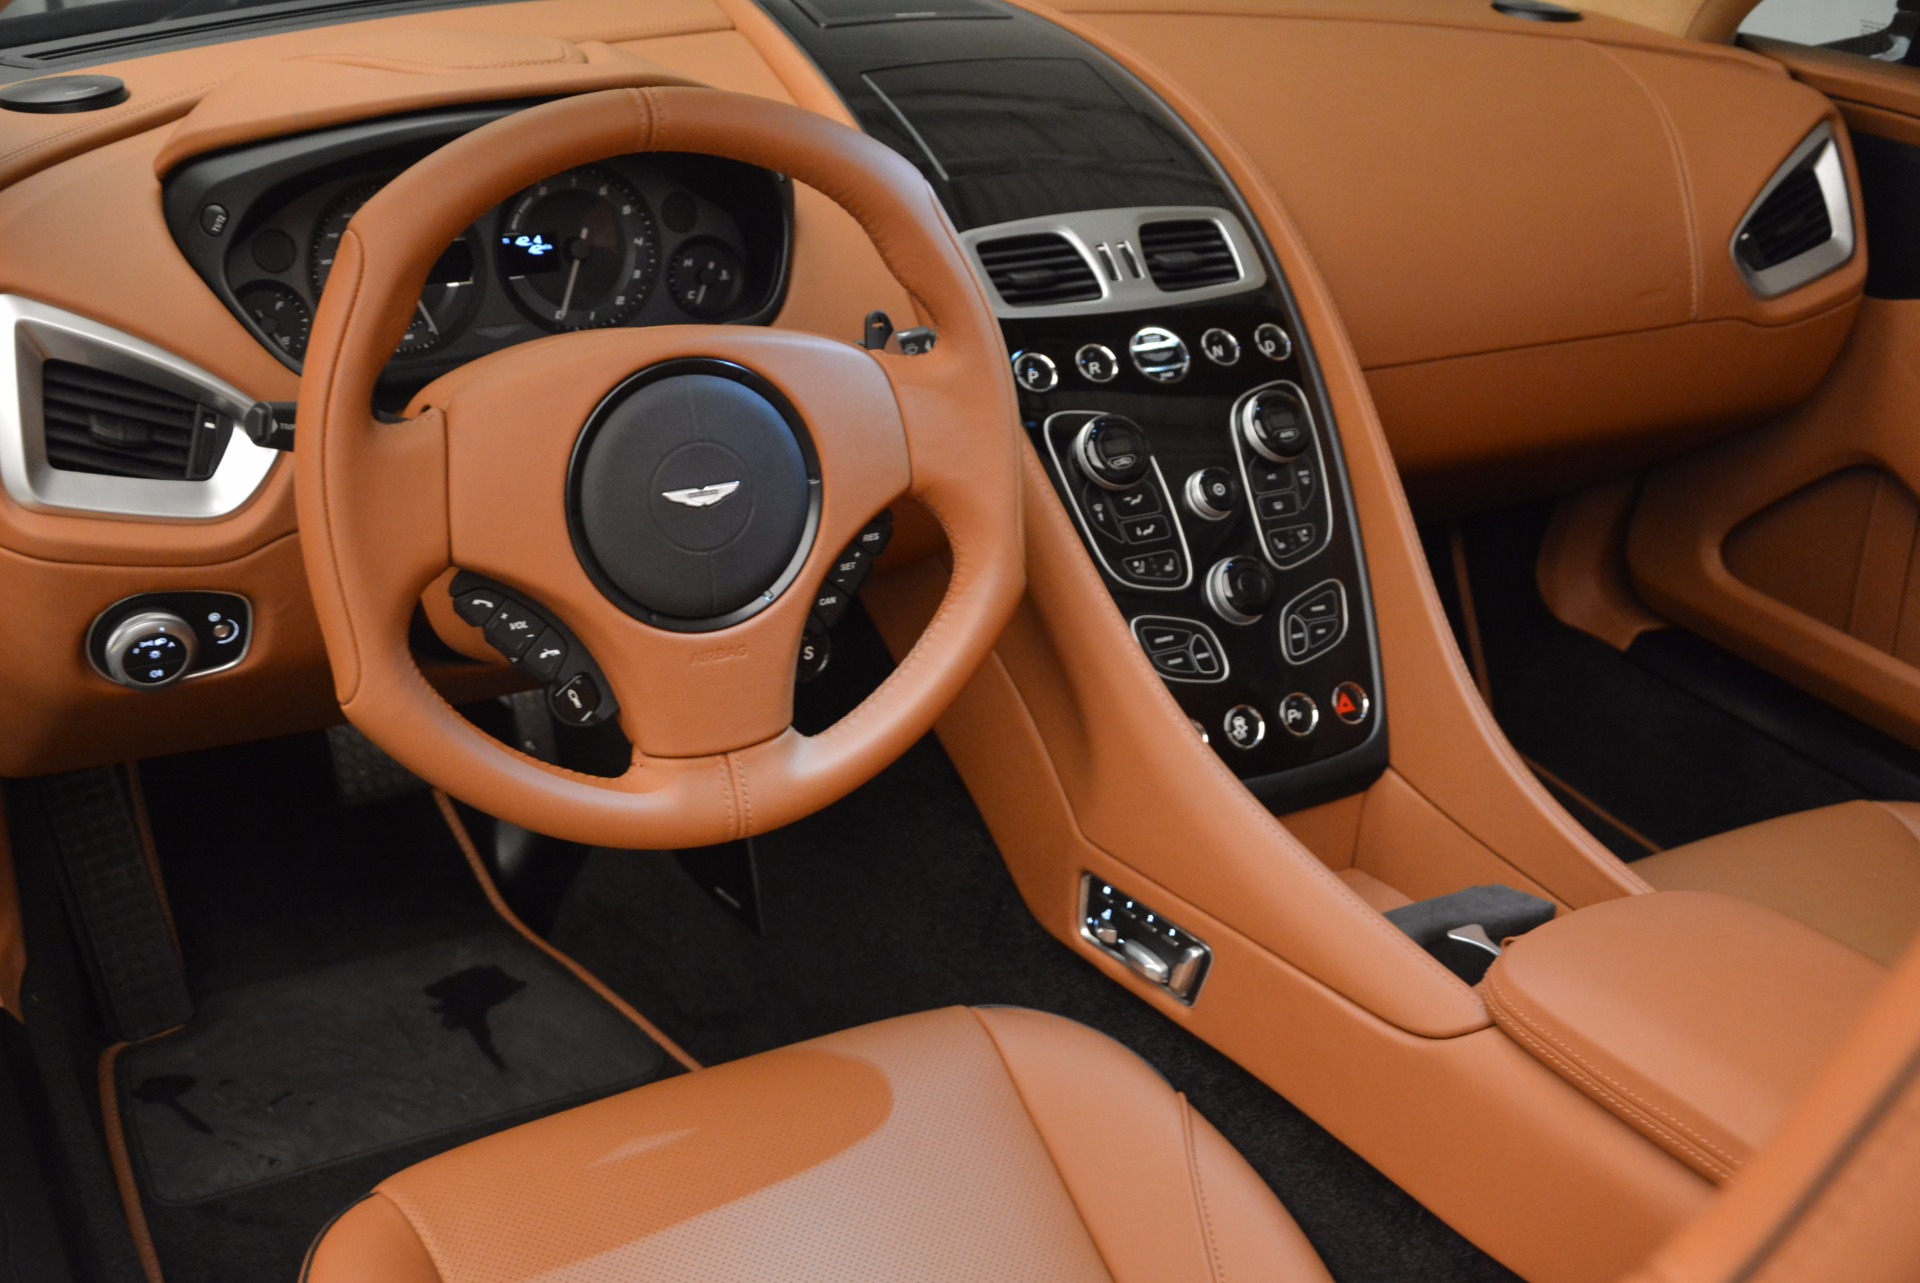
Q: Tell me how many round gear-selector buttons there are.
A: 4